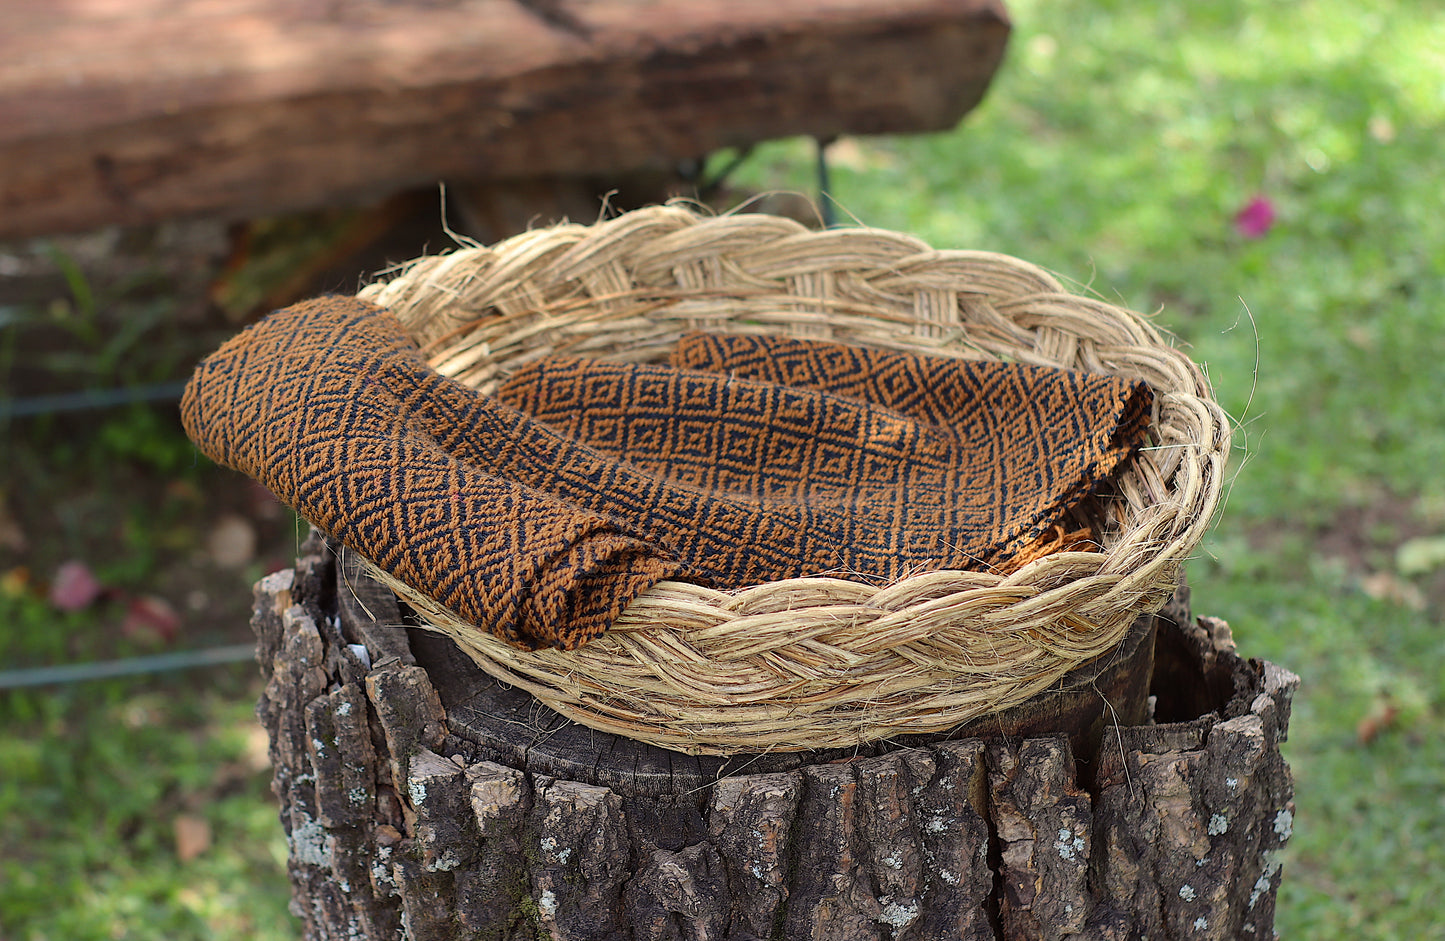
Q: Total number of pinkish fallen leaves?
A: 3